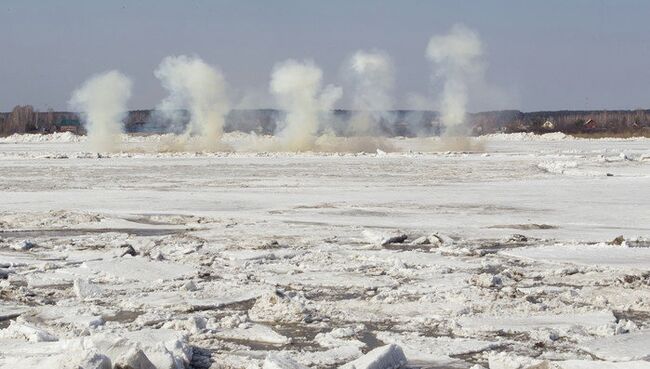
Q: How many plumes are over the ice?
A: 5